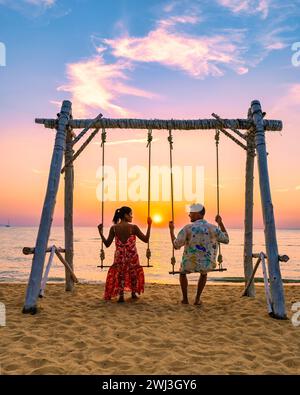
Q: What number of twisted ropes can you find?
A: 4